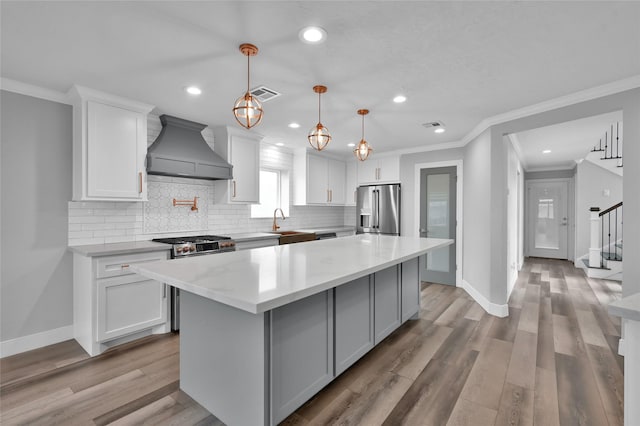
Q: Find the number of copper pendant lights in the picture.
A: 3